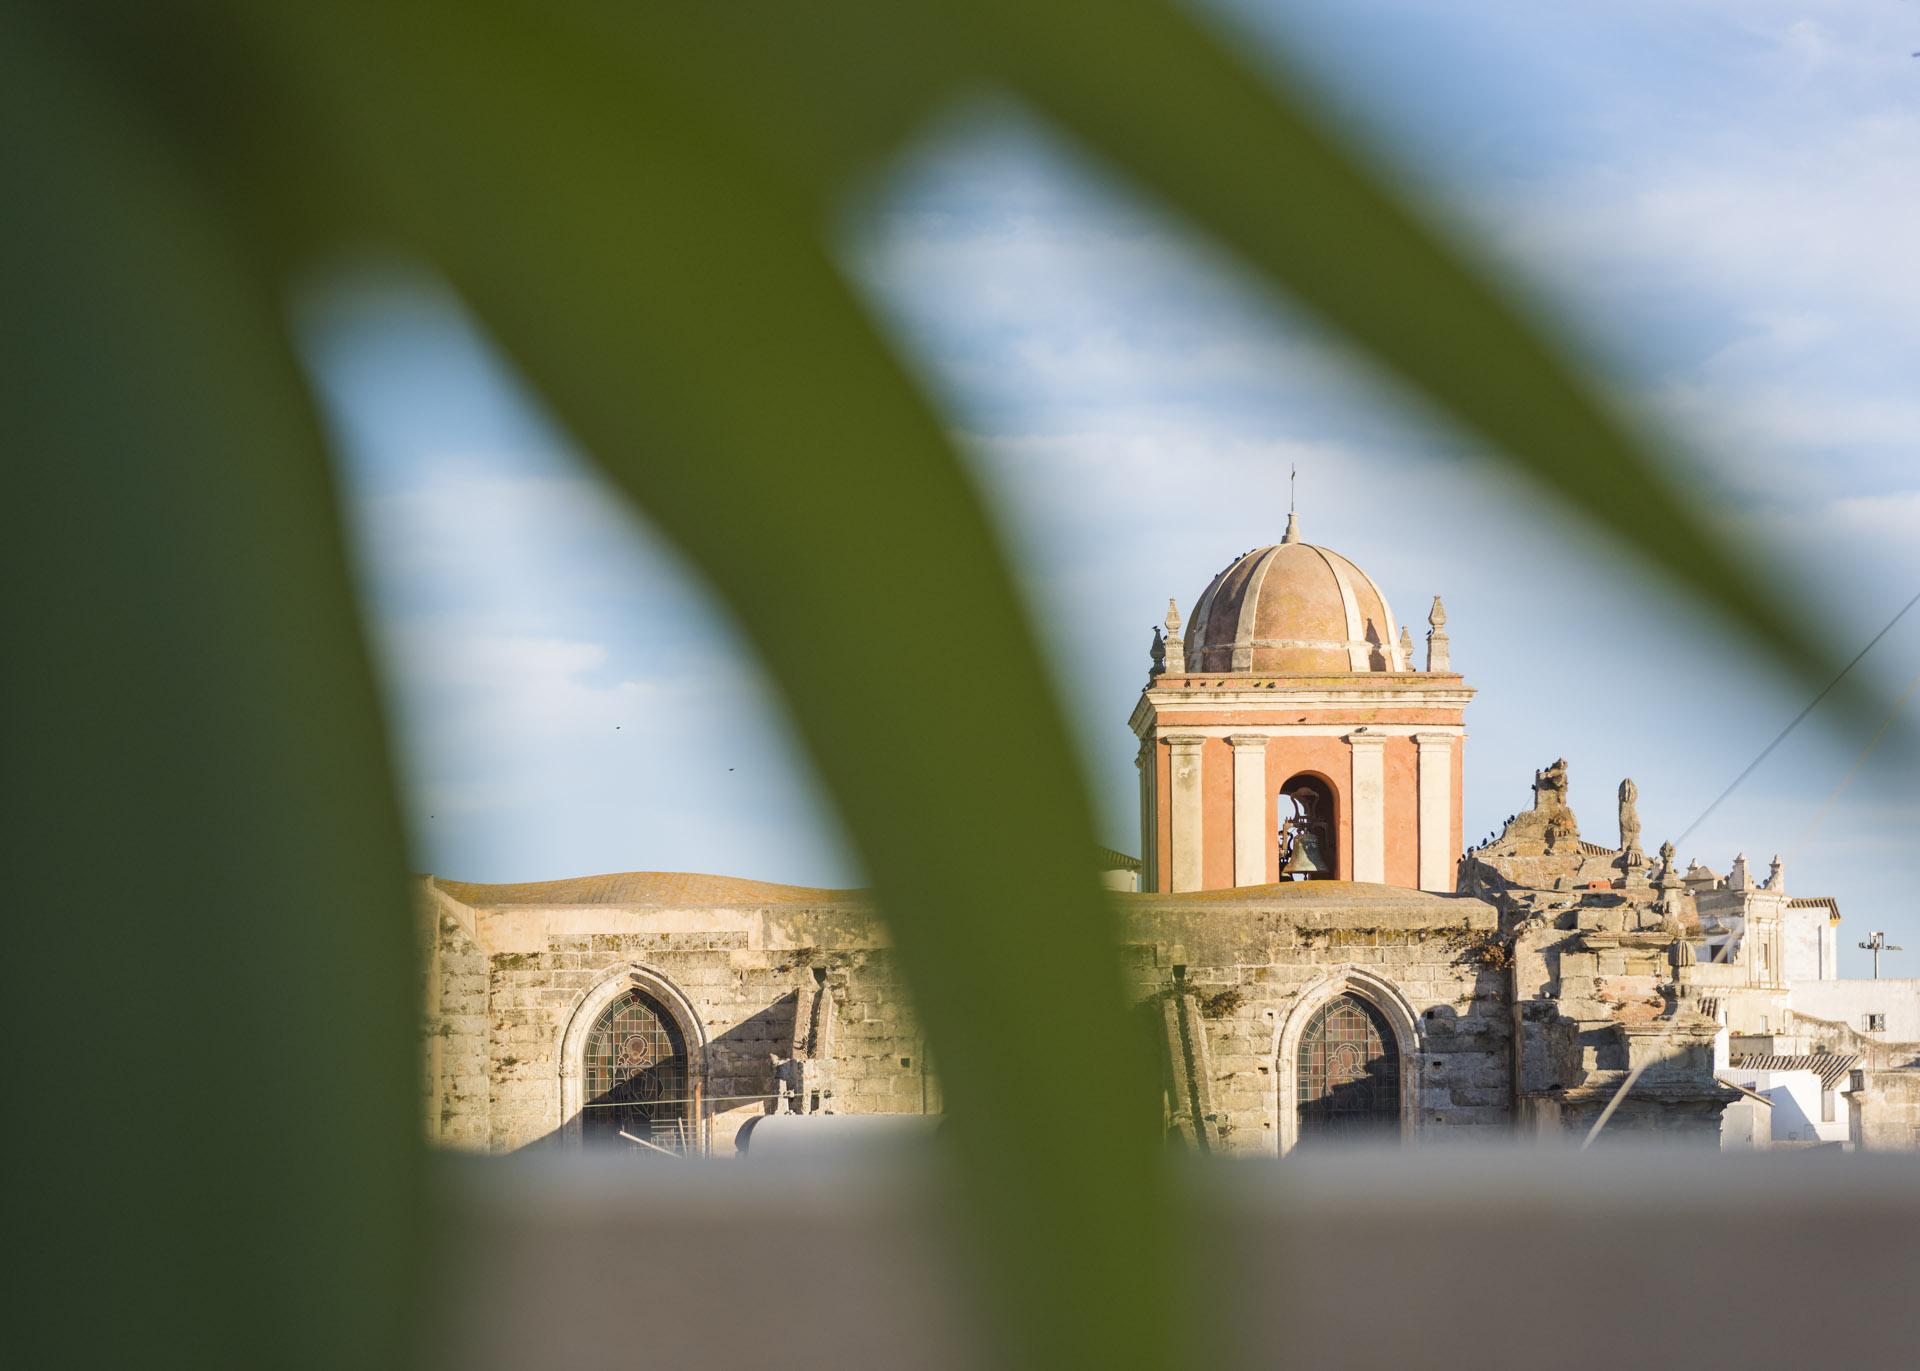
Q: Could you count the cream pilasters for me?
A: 4